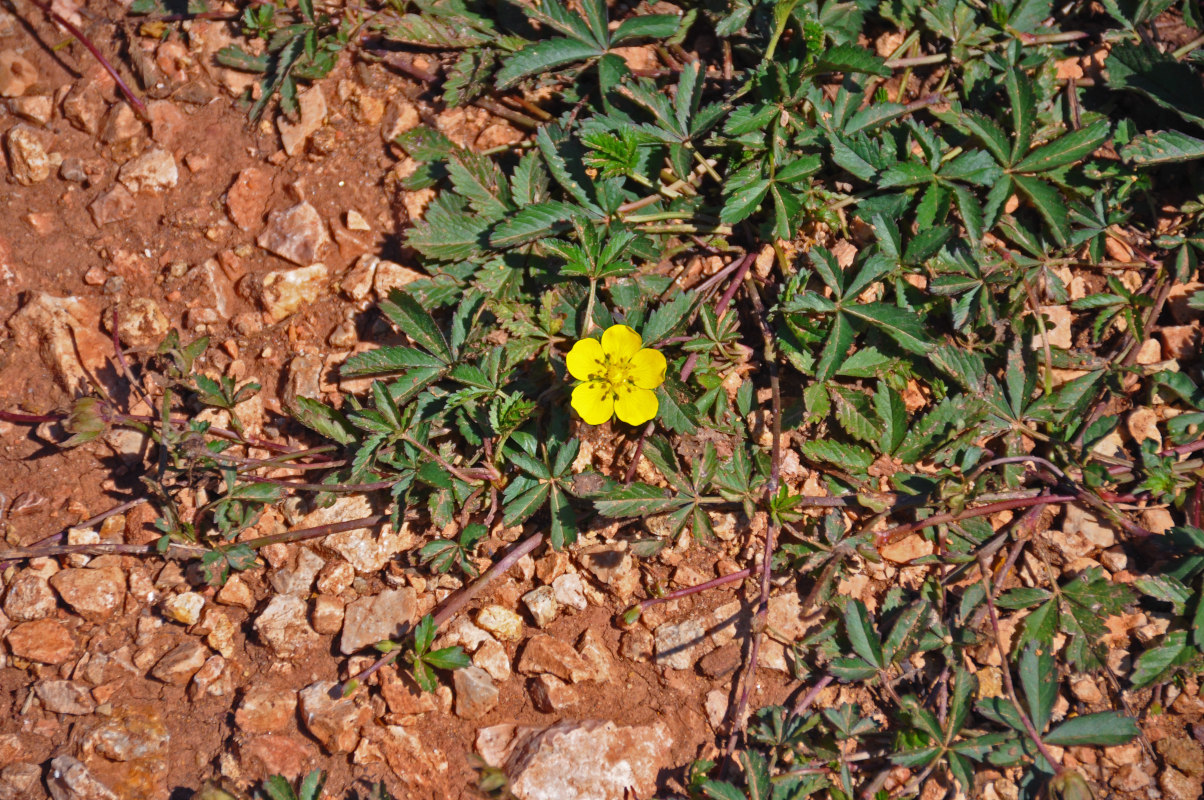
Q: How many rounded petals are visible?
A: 5